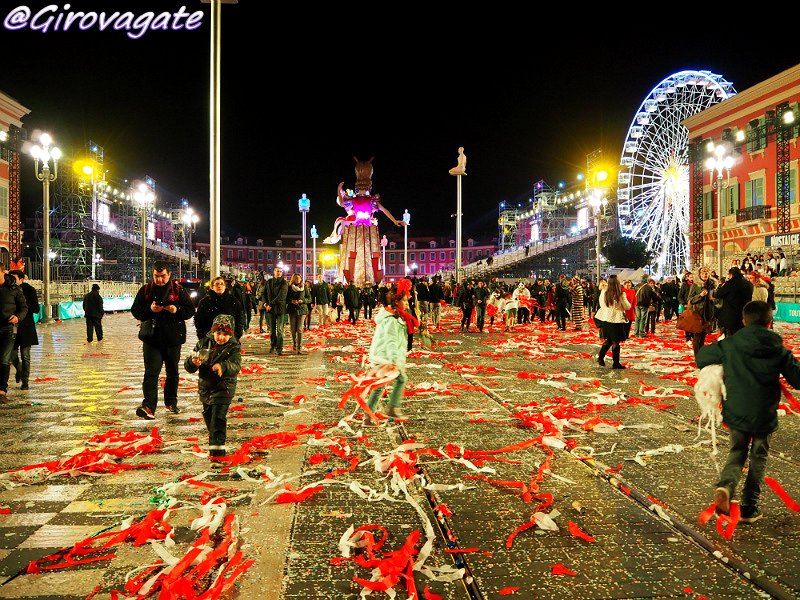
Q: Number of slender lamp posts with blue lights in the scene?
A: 3